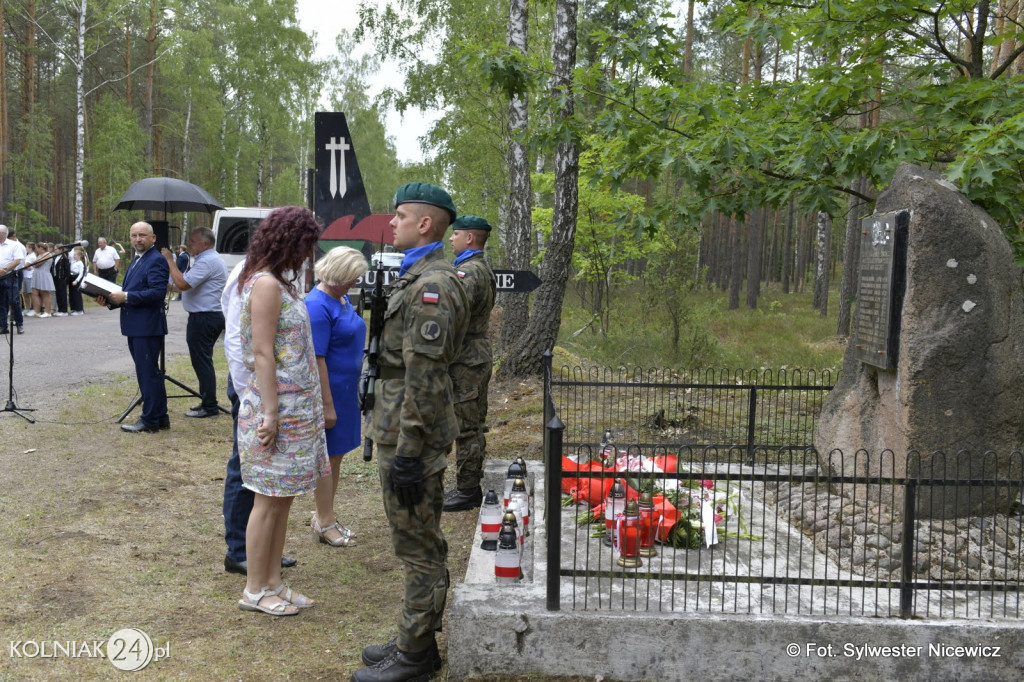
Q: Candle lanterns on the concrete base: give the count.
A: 11